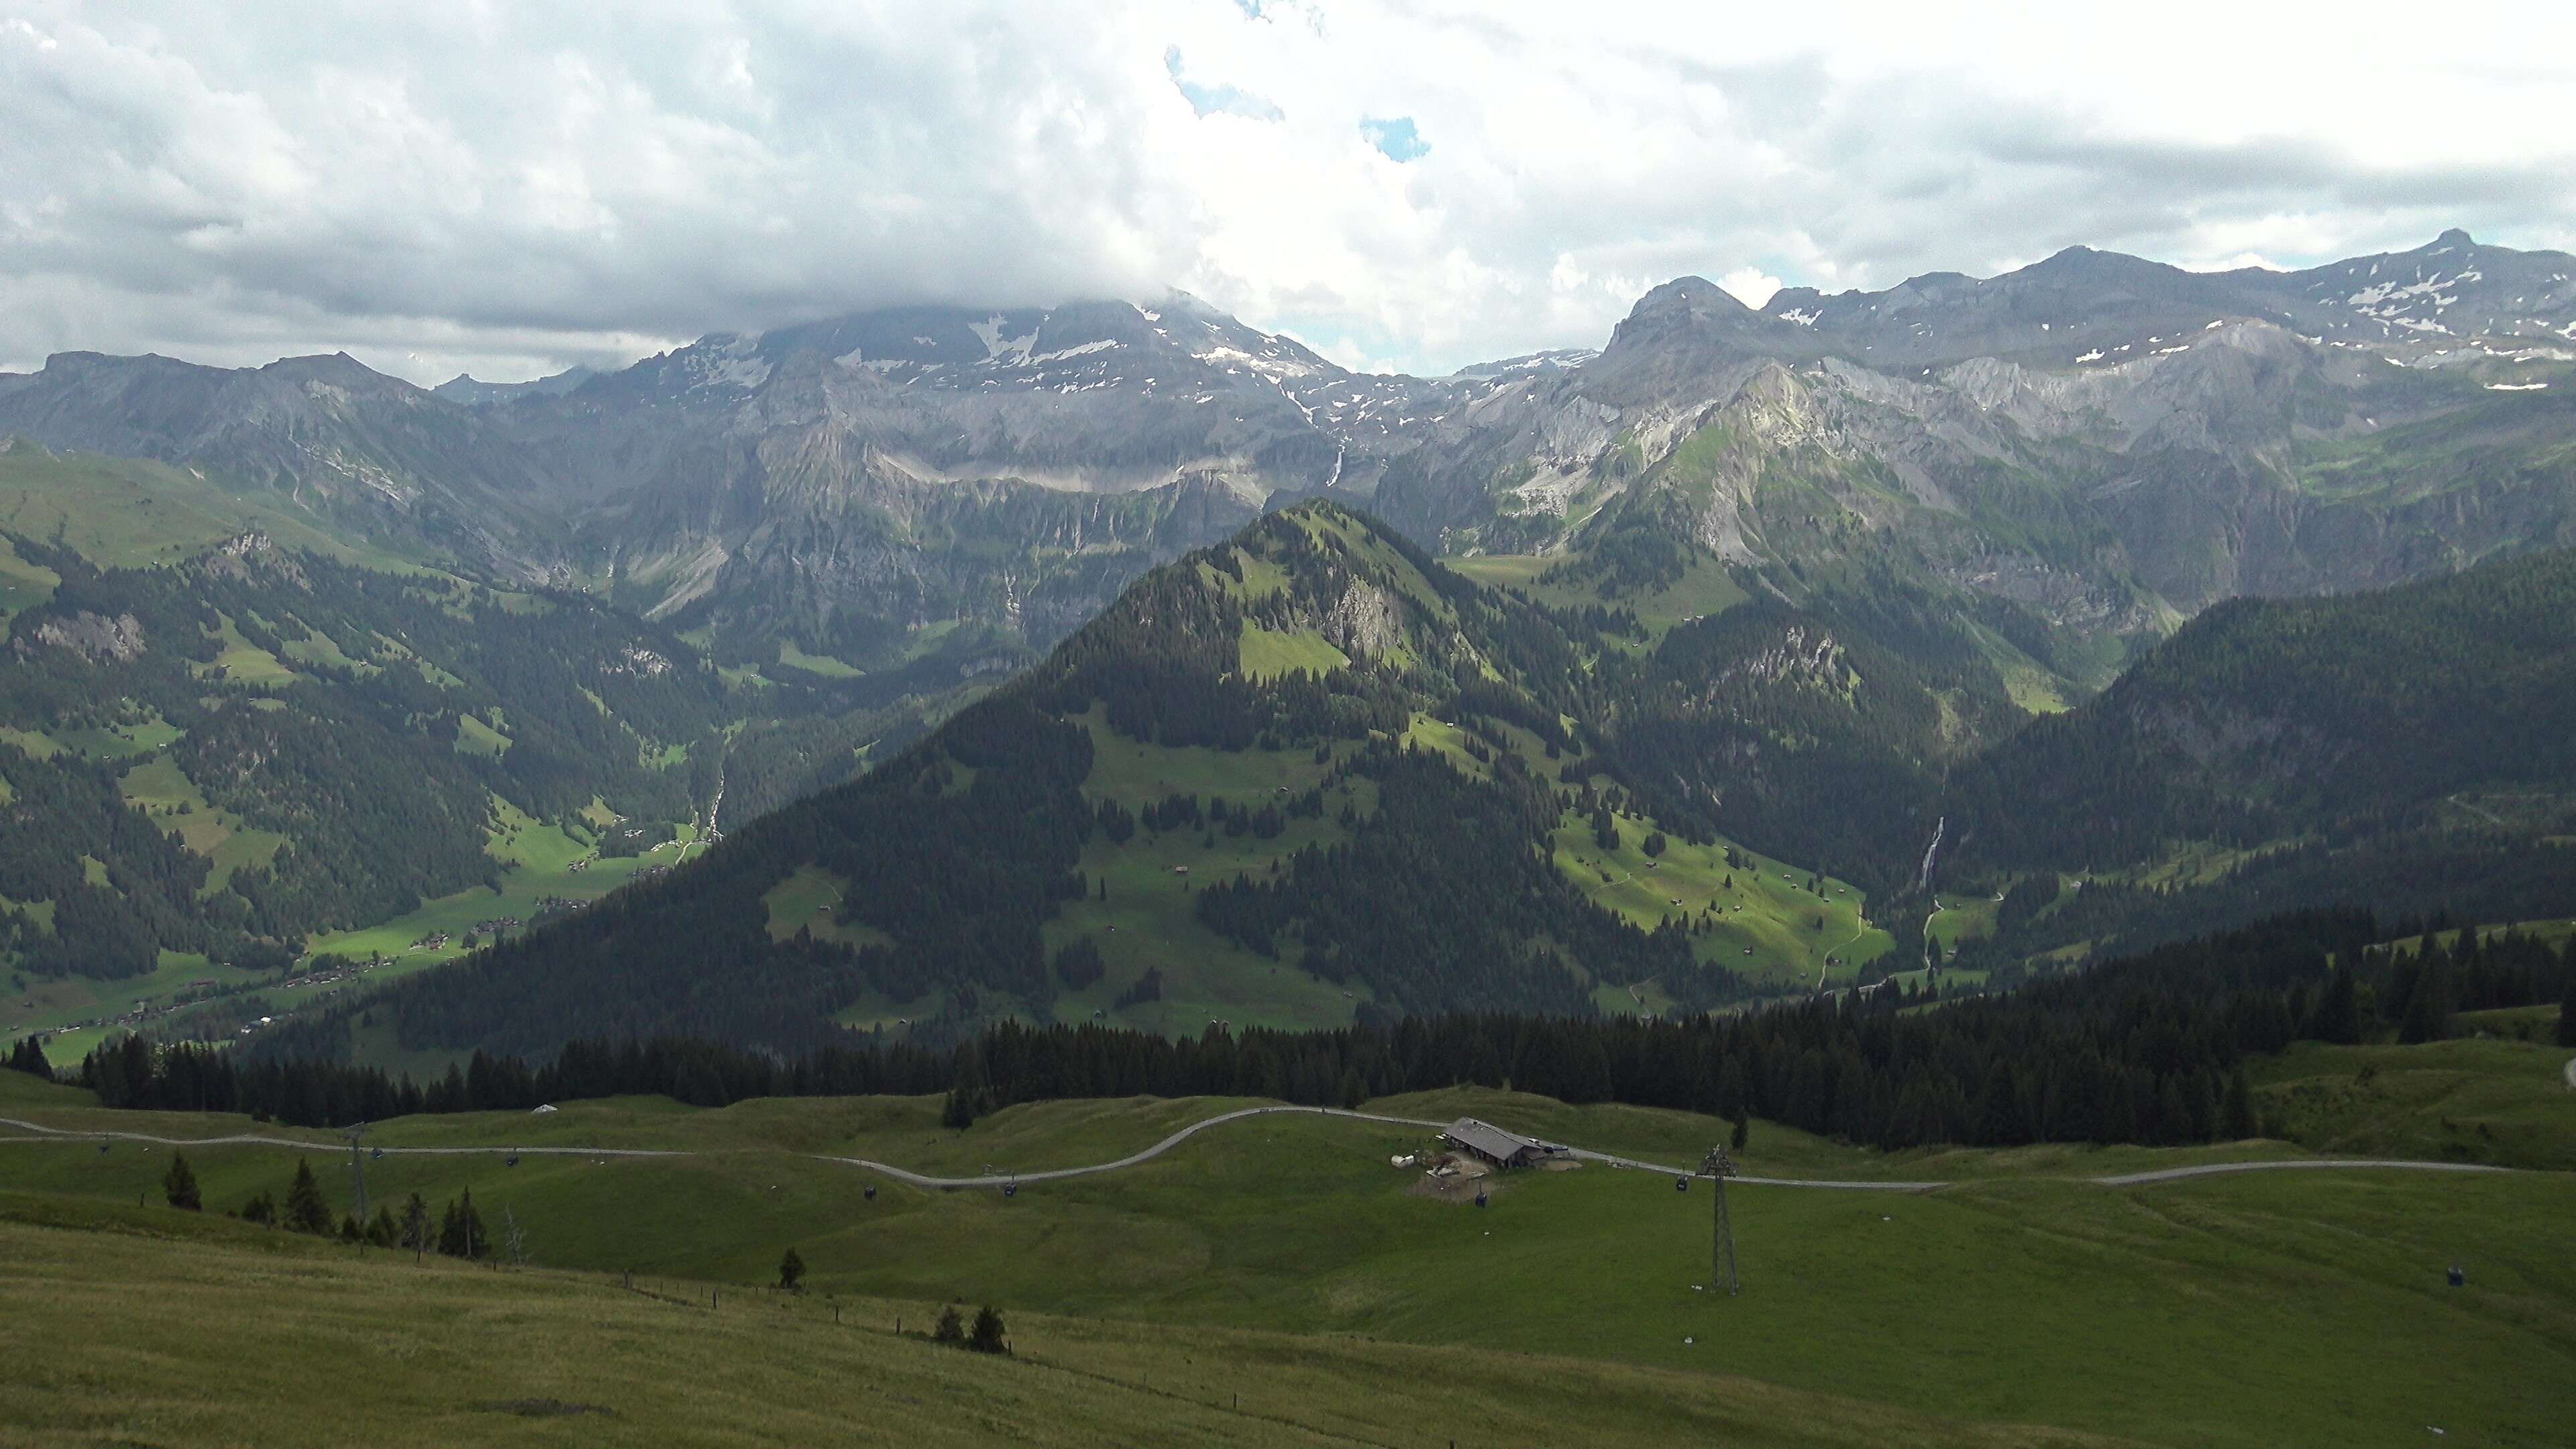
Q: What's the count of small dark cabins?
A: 8